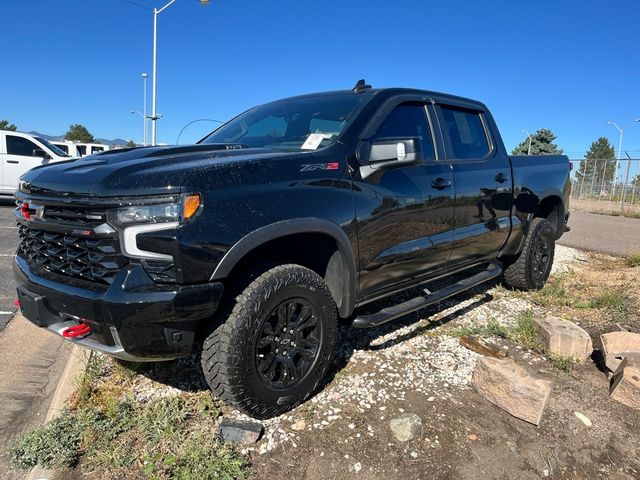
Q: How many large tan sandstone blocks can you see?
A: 4